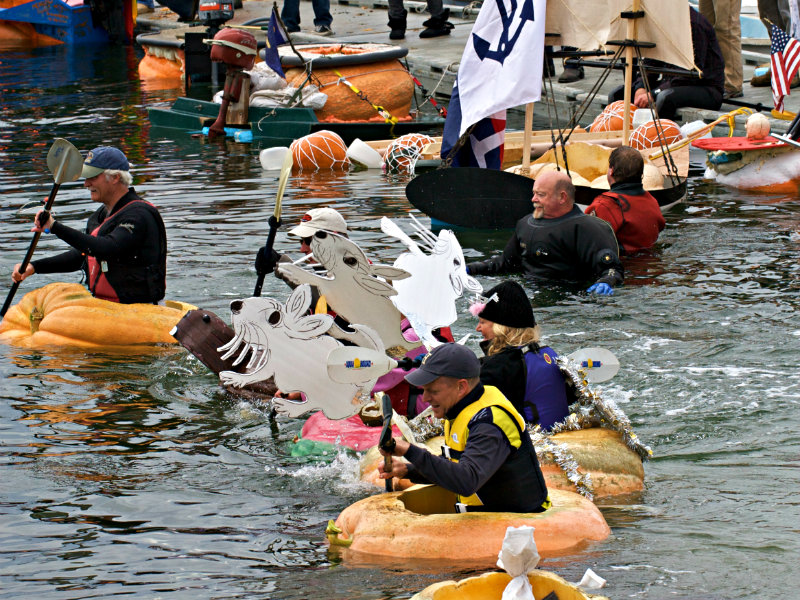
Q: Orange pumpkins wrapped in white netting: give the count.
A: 4